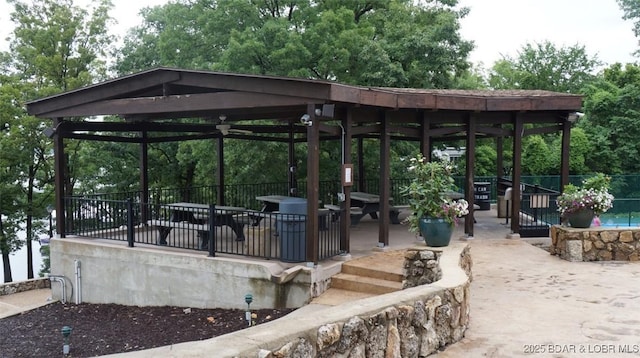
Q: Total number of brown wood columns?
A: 13